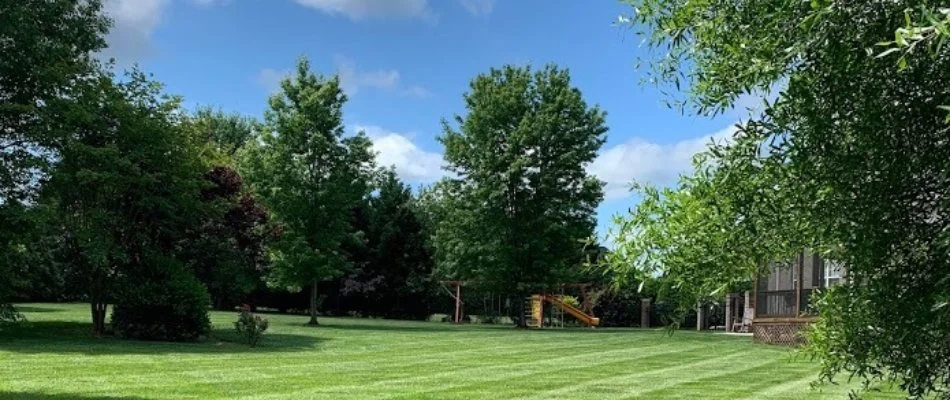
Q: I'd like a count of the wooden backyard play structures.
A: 1